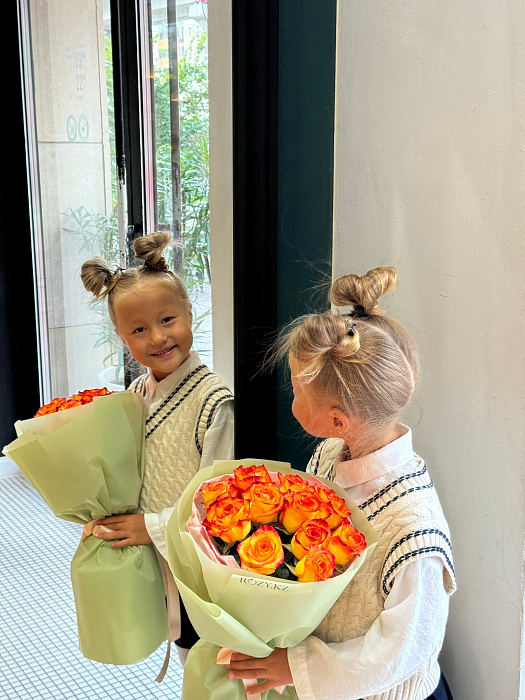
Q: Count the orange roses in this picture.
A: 11